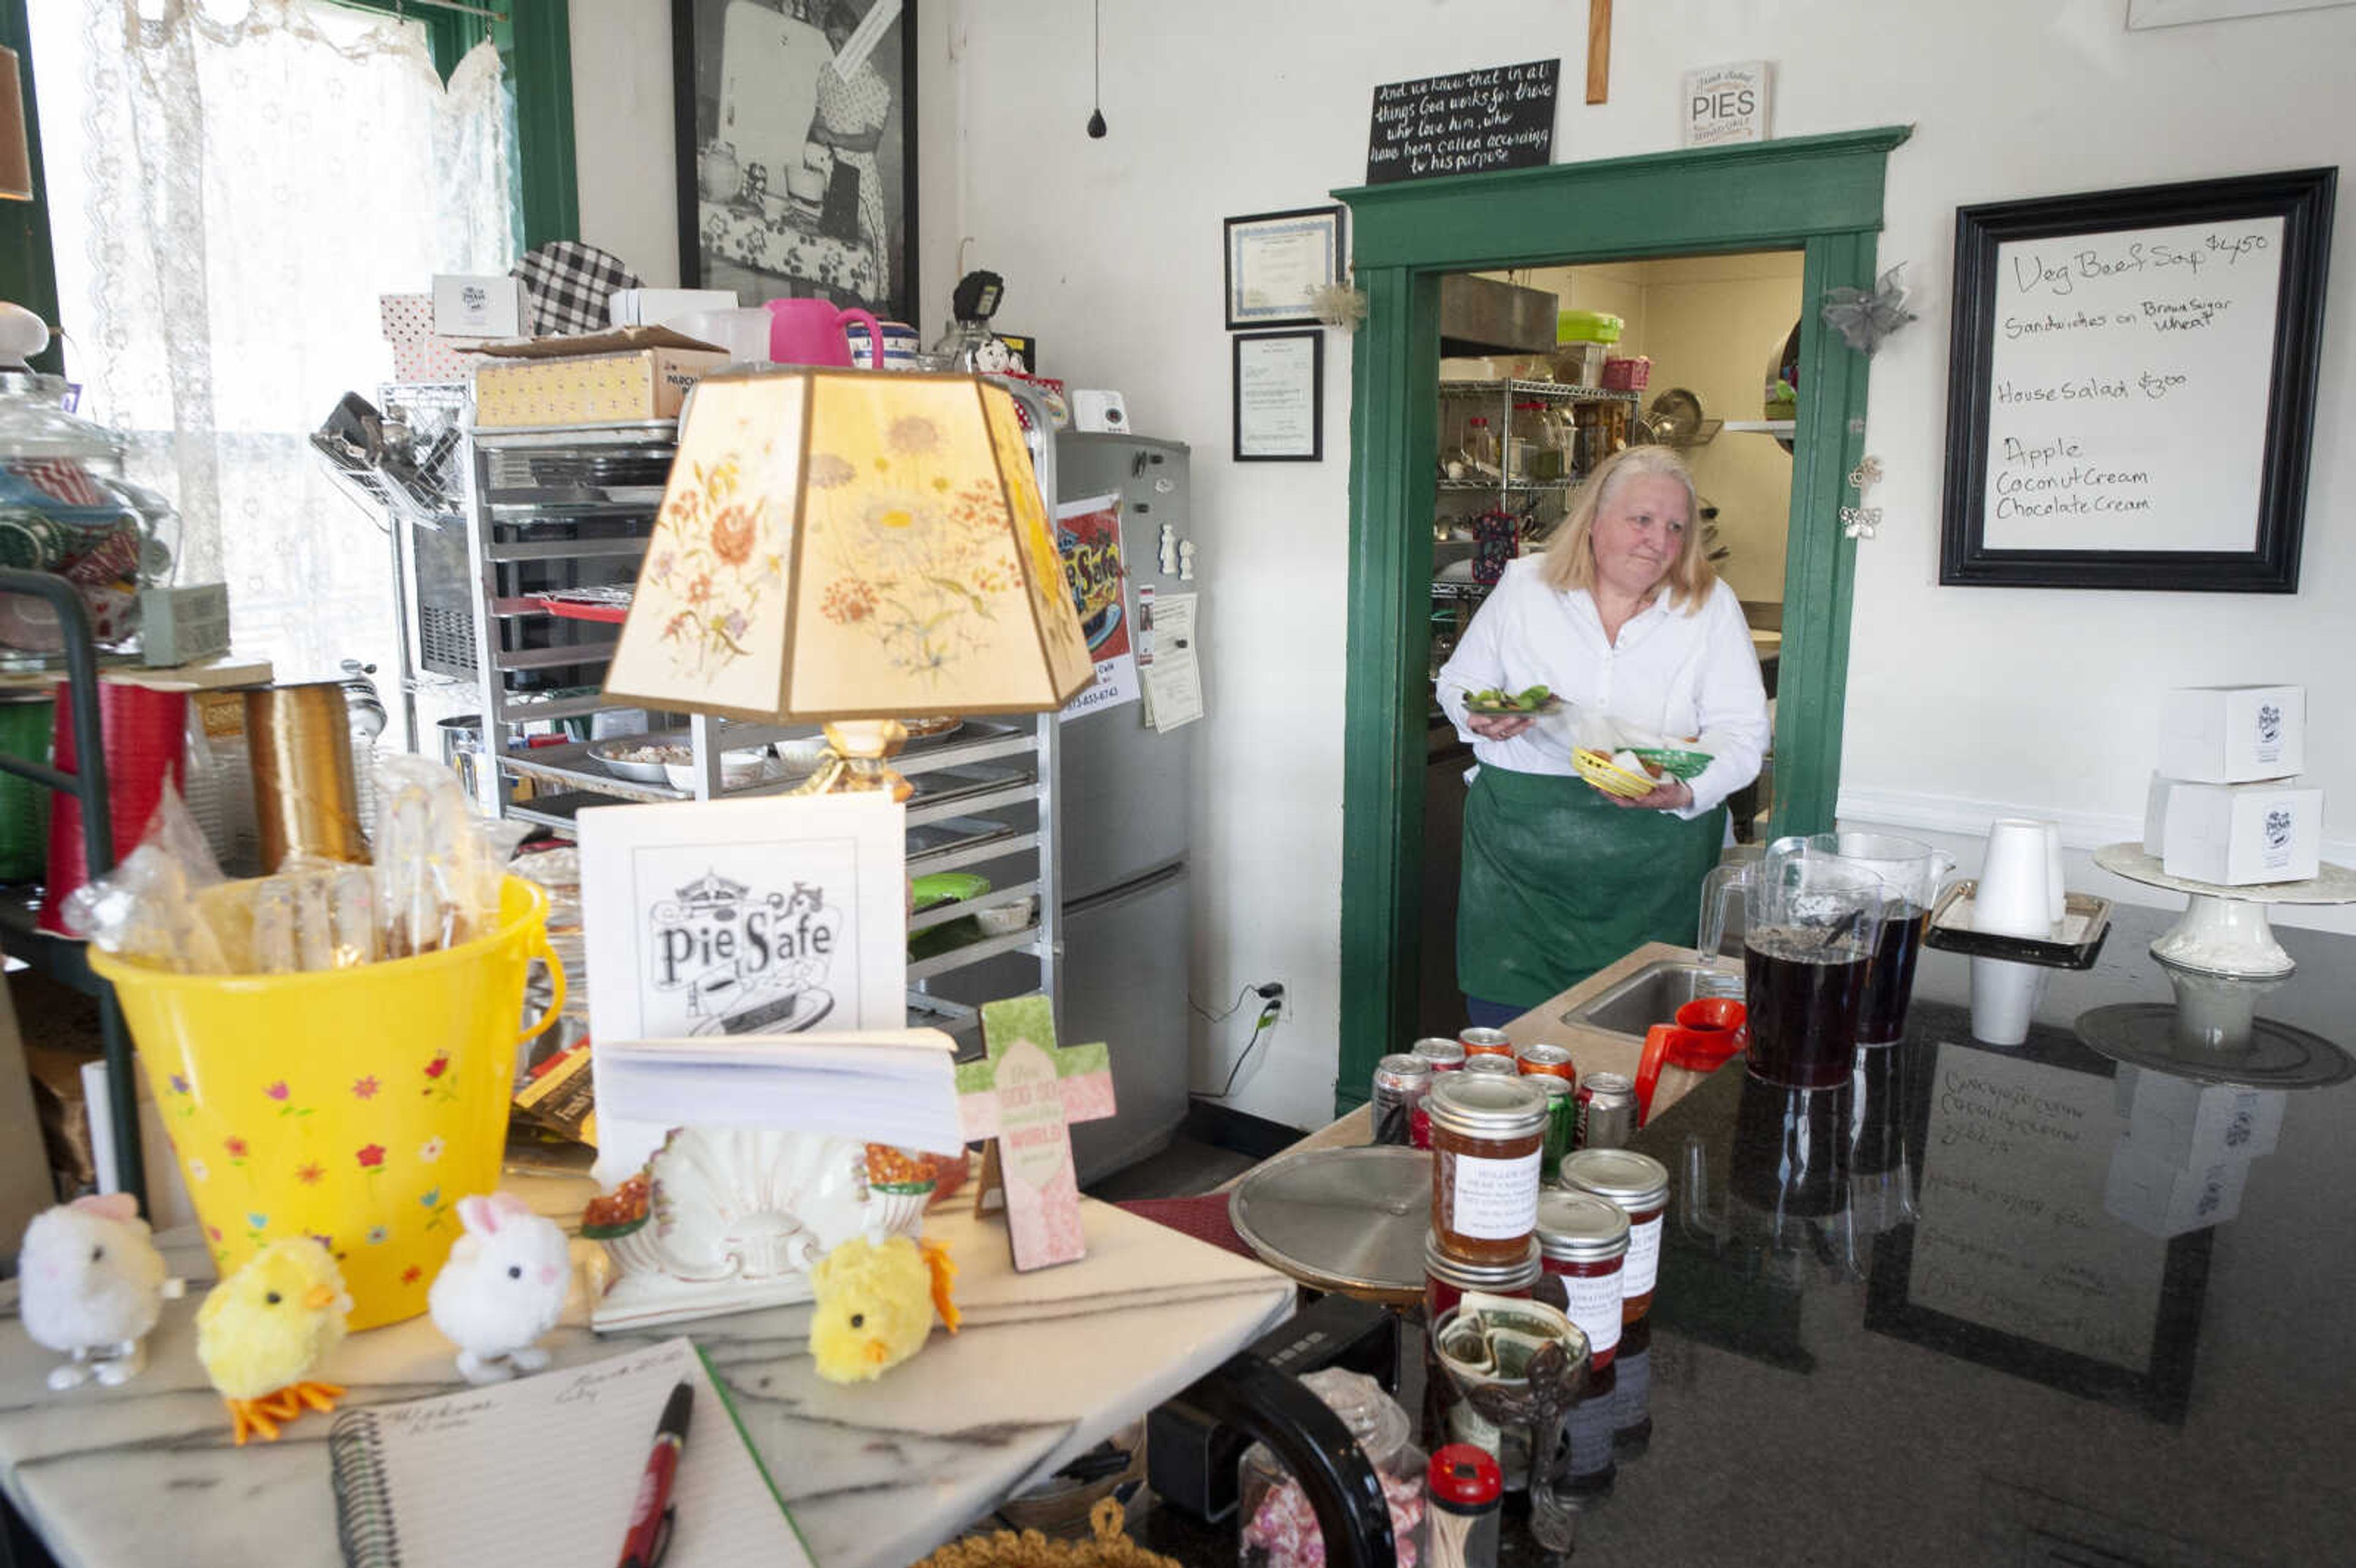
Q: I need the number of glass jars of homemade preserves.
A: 4